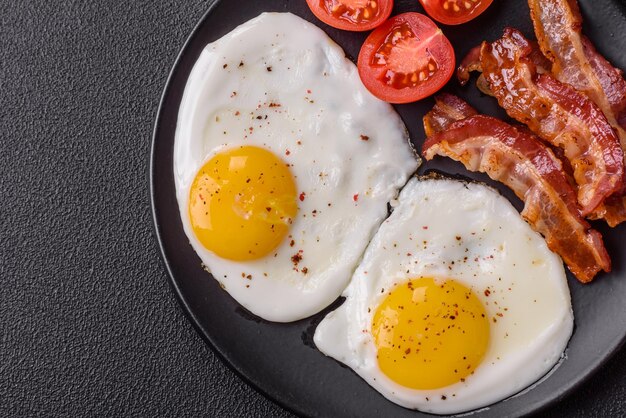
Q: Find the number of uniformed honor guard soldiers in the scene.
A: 0